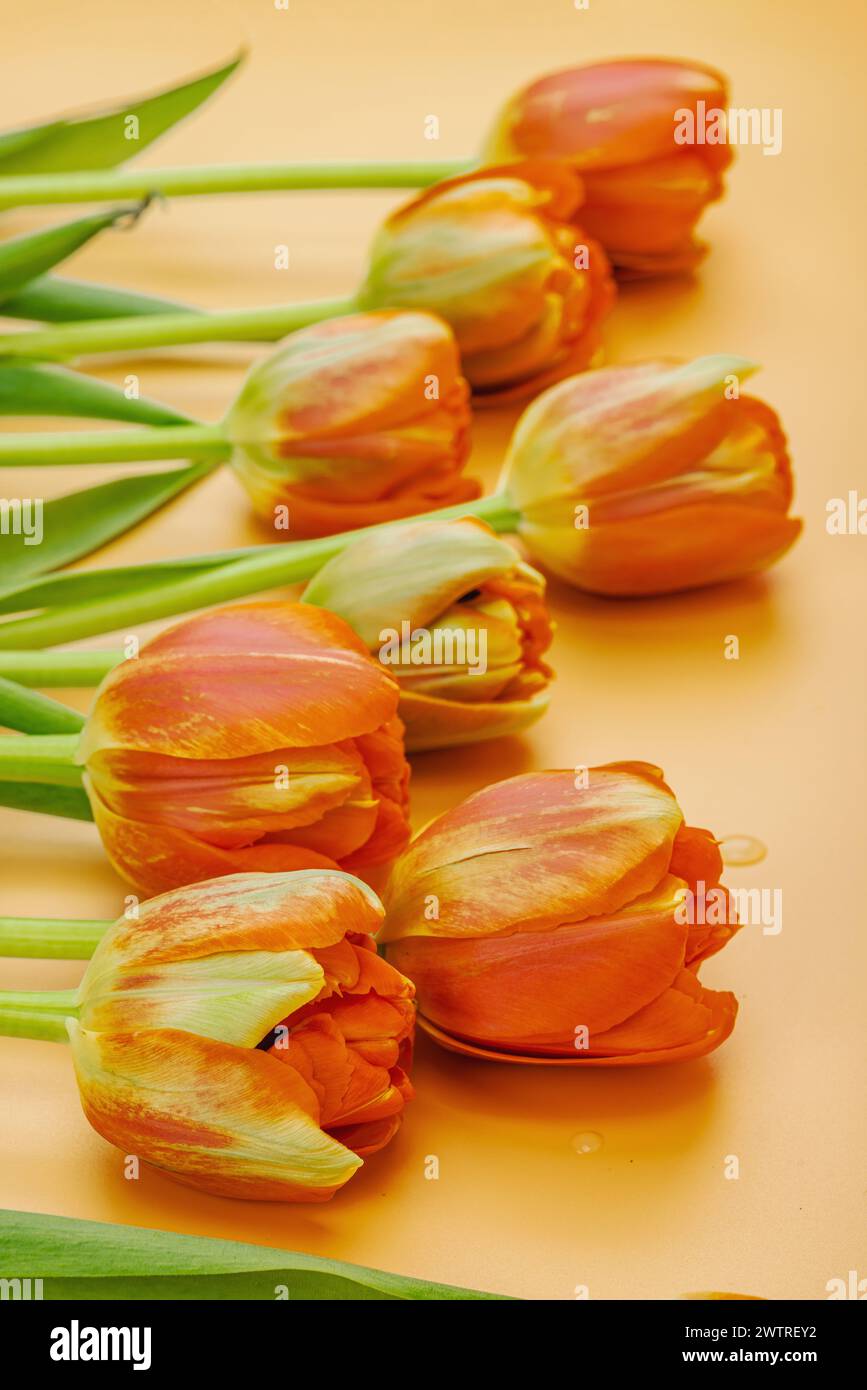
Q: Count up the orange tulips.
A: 8